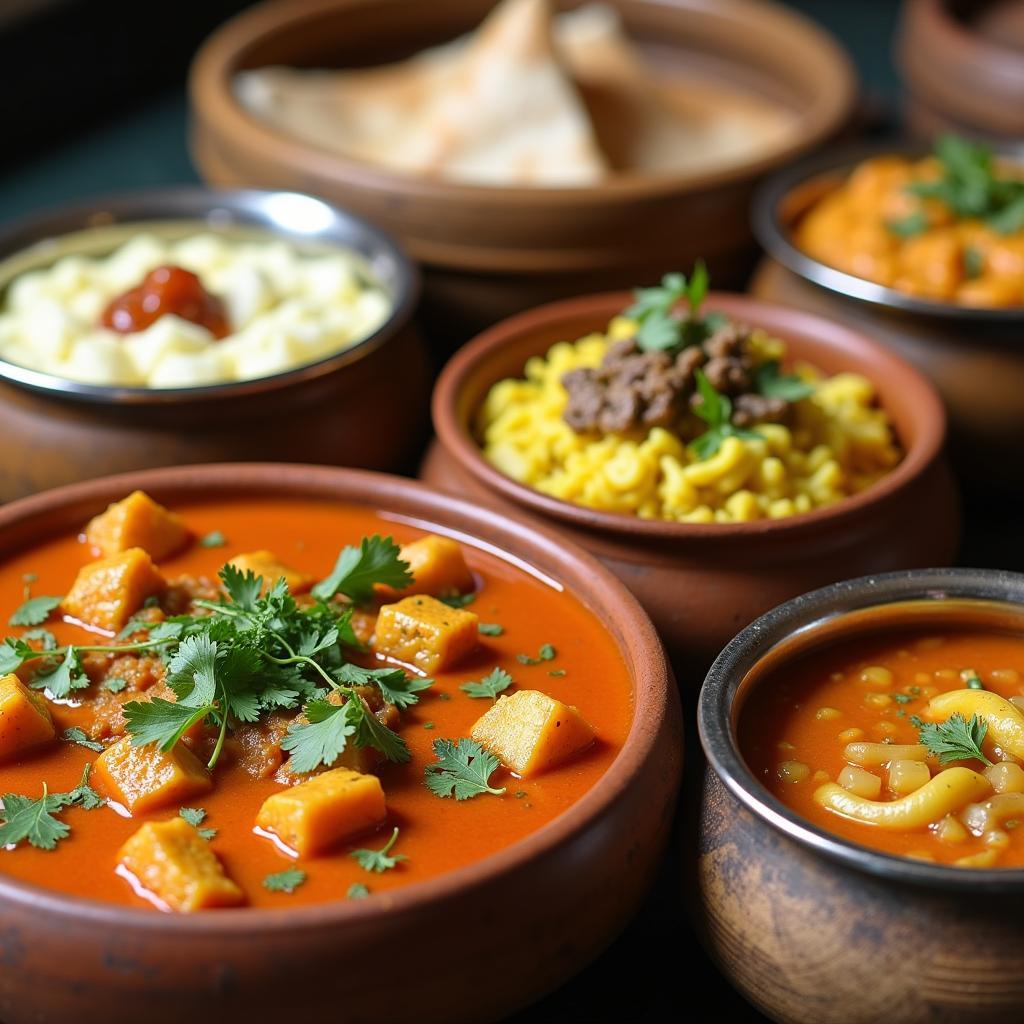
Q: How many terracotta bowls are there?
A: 2